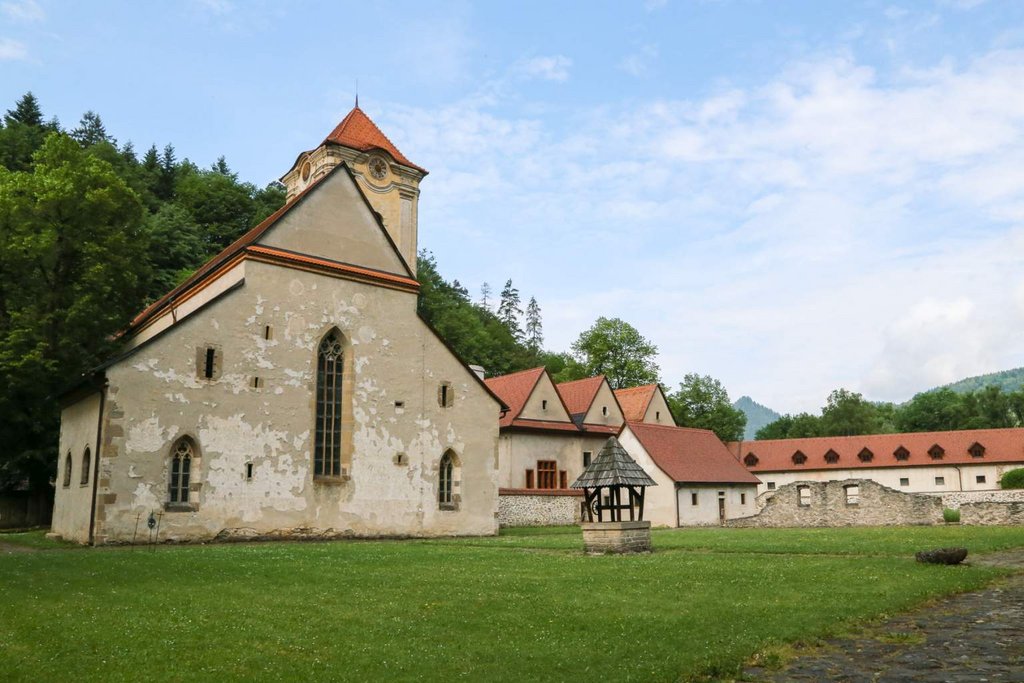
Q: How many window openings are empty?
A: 2